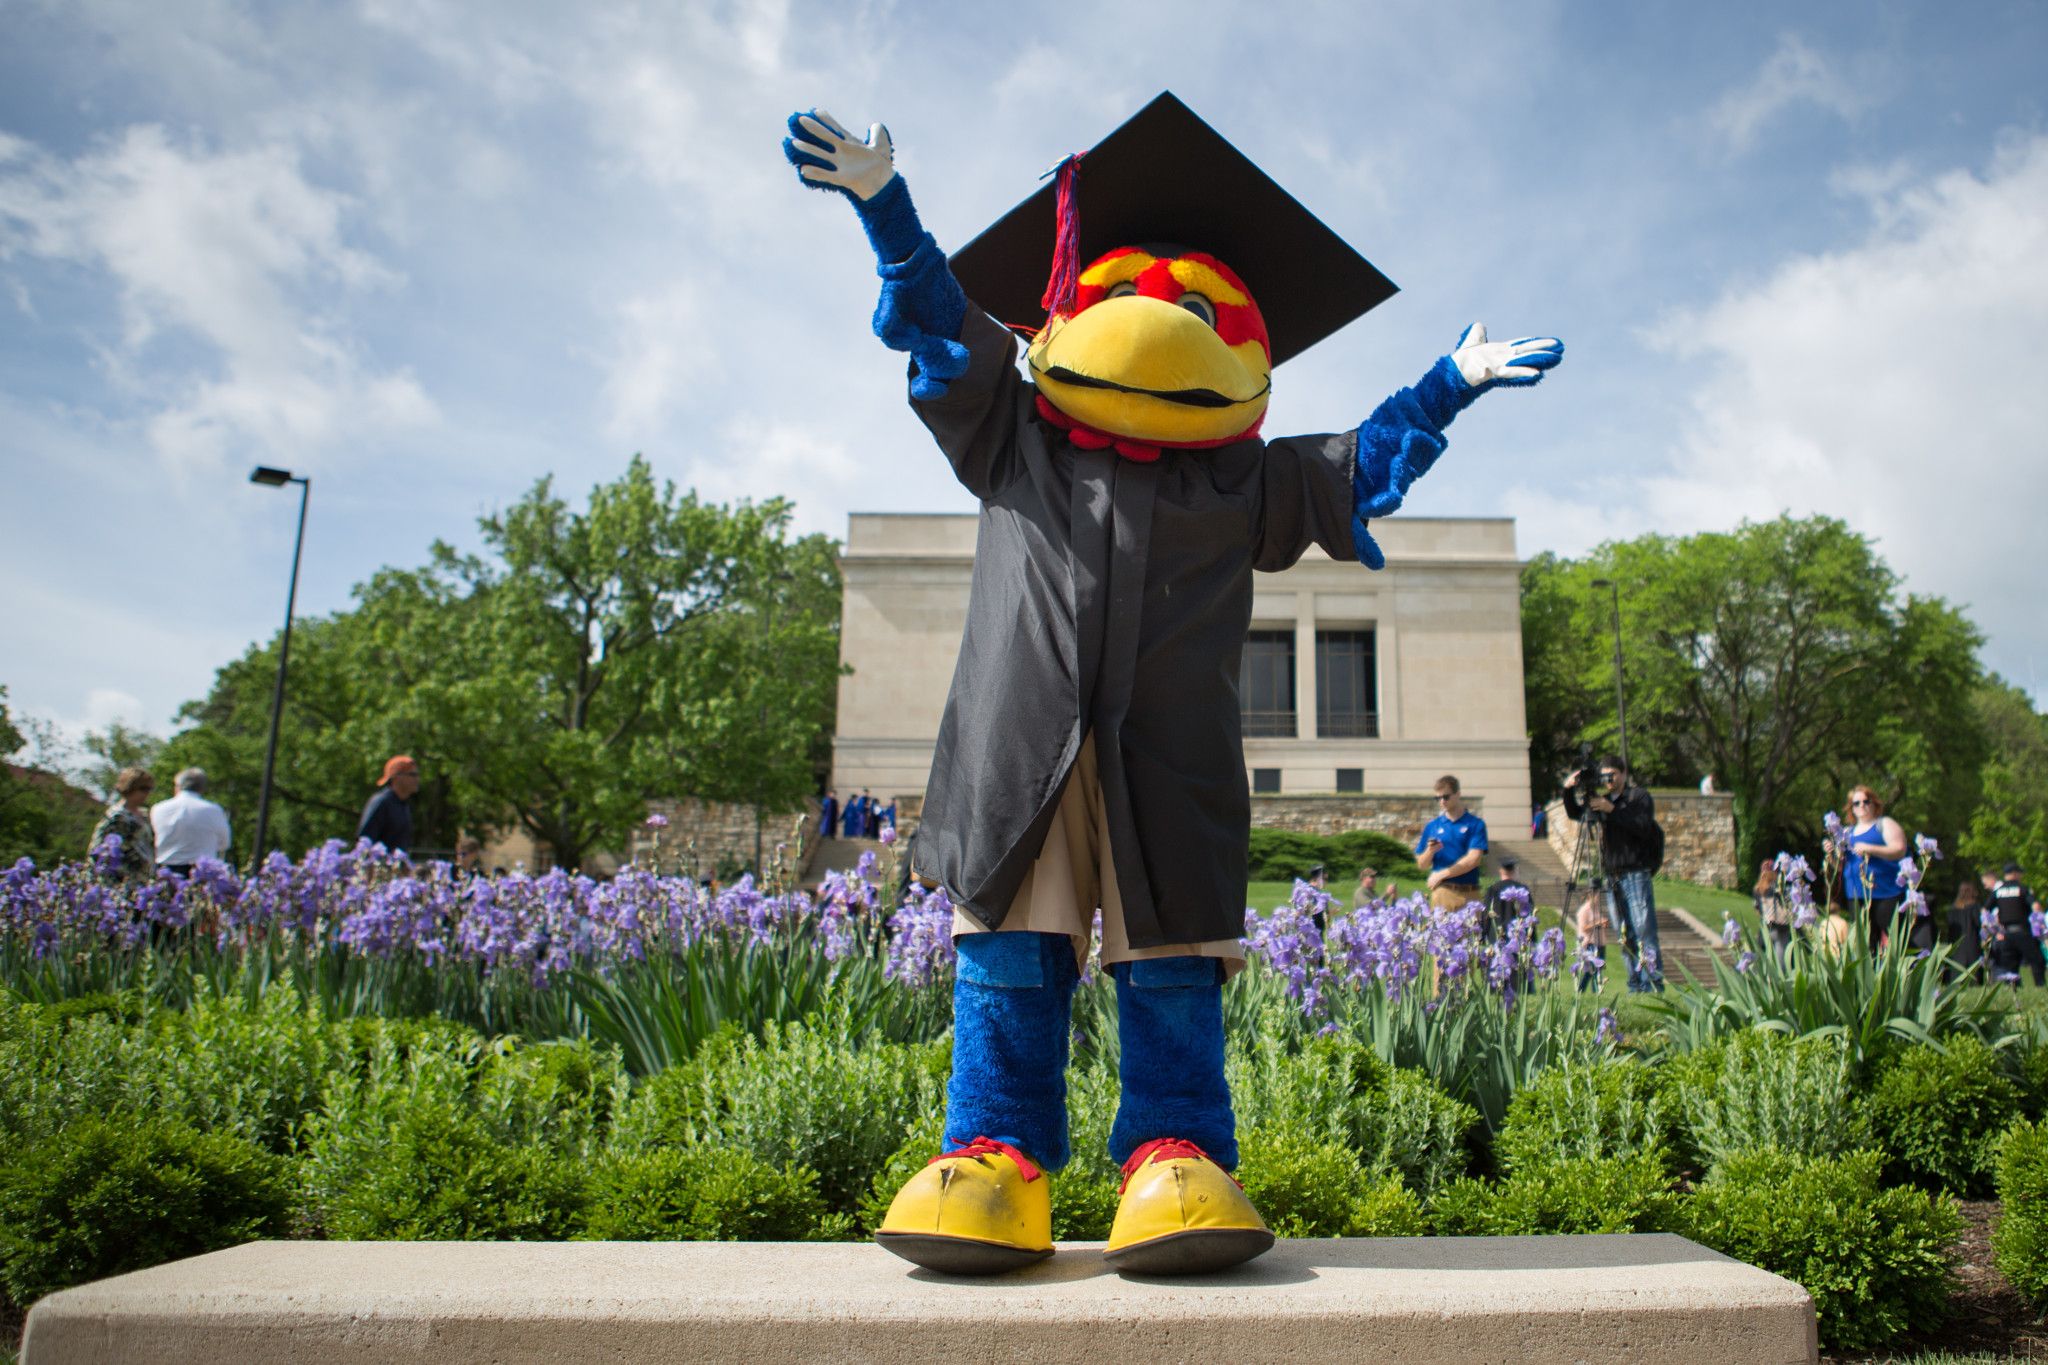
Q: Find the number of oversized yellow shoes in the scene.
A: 2